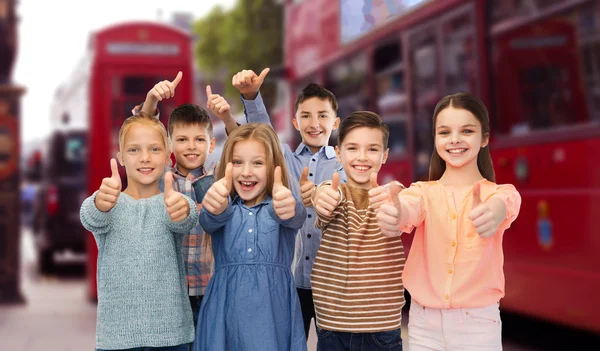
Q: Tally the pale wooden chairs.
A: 0